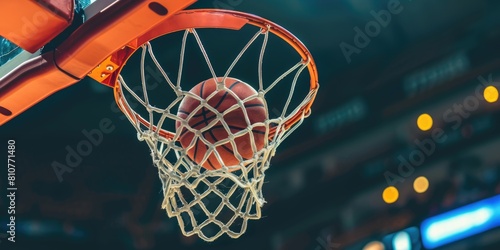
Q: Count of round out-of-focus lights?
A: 4